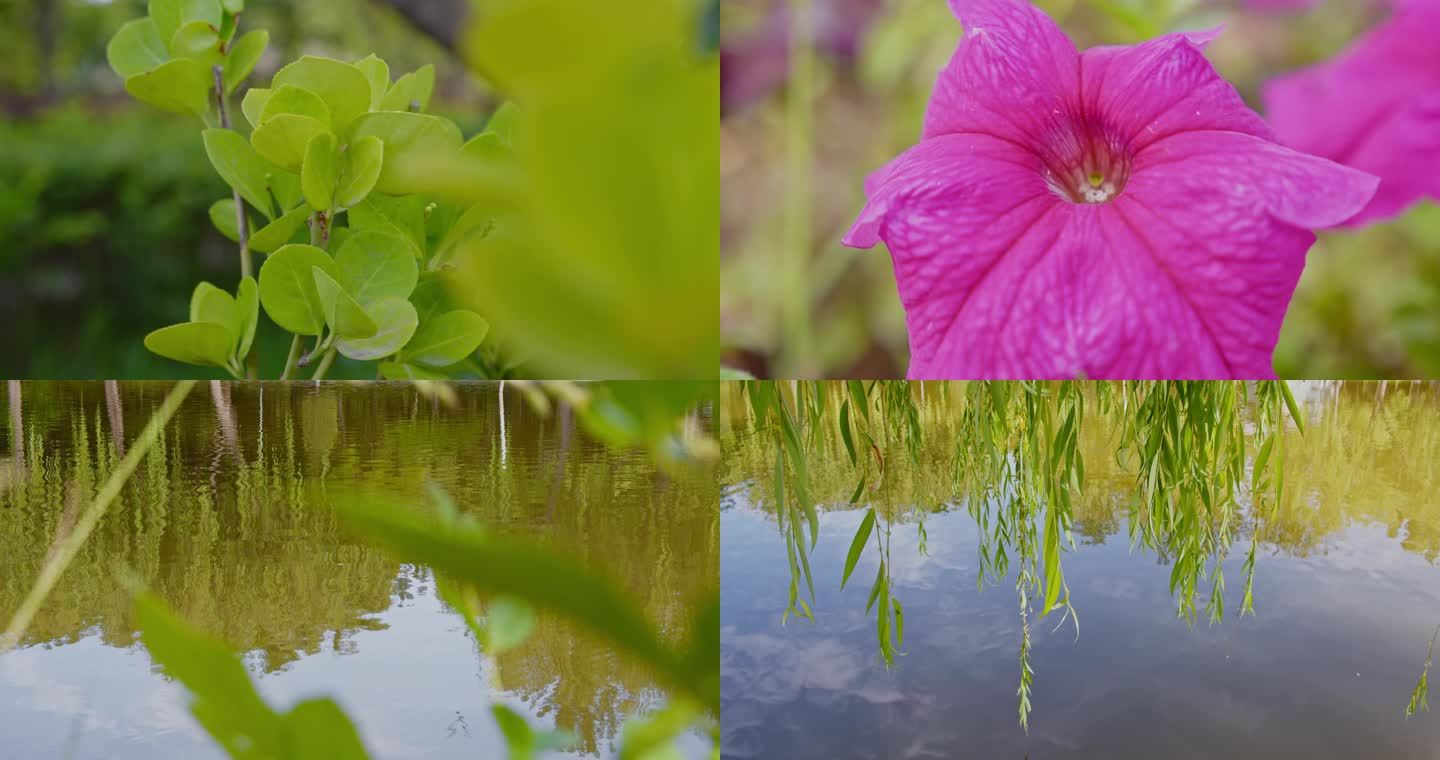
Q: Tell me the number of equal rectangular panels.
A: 4